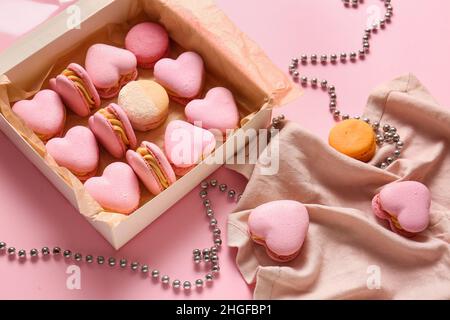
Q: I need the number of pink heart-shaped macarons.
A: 12